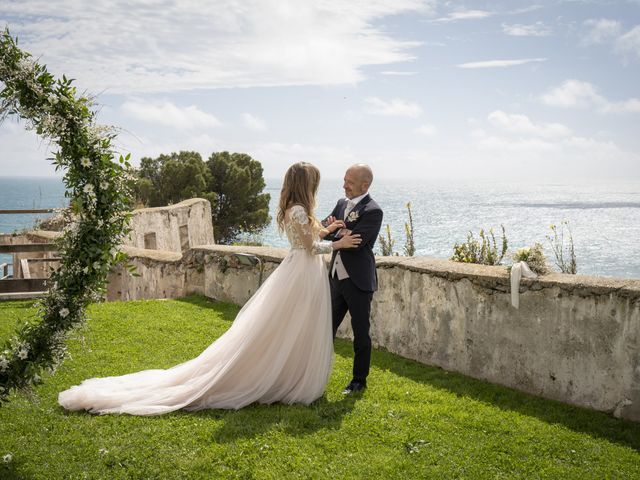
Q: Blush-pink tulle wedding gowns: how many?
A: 1